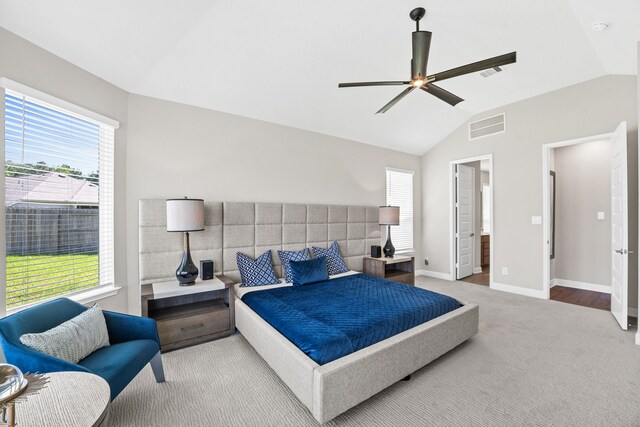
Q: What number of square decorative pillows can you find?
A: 3